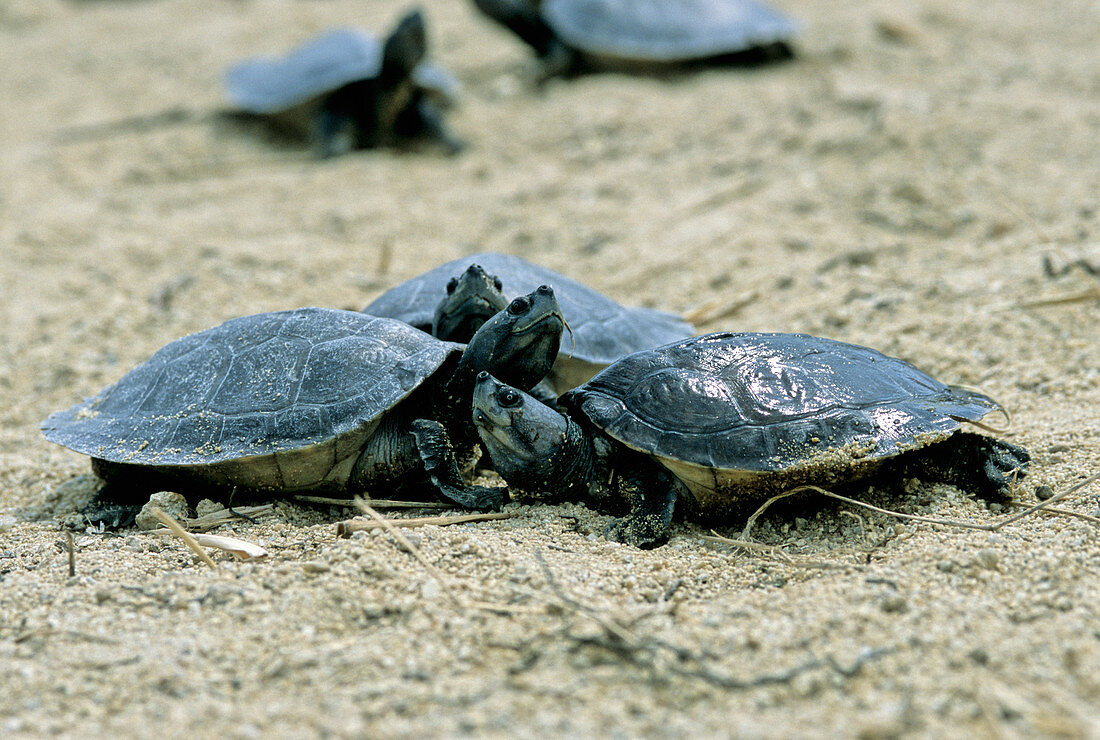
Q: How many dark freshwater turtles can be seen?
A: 5